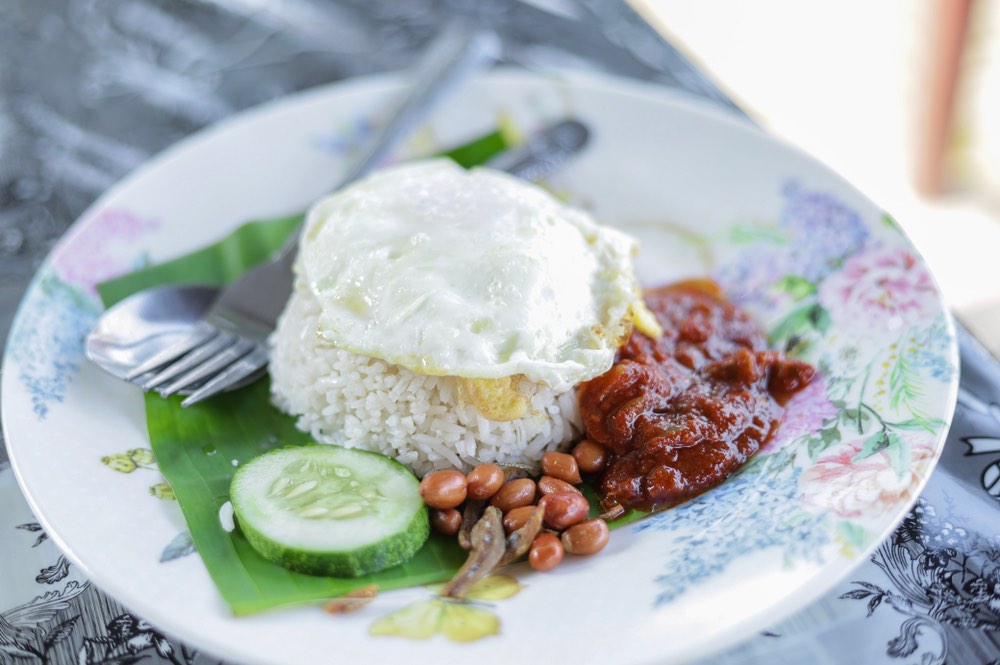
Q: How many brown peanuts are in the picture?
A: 11